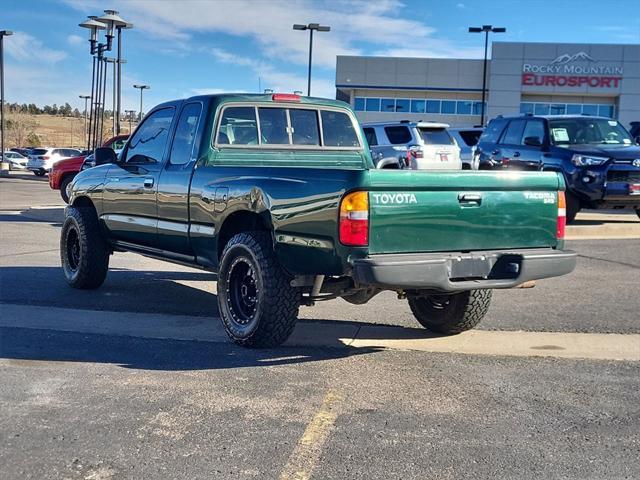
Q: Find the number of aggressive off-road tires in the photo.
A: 3